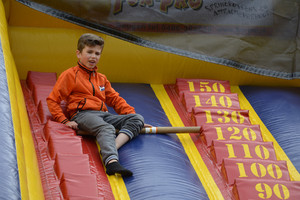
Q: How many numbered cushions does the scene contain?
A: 7